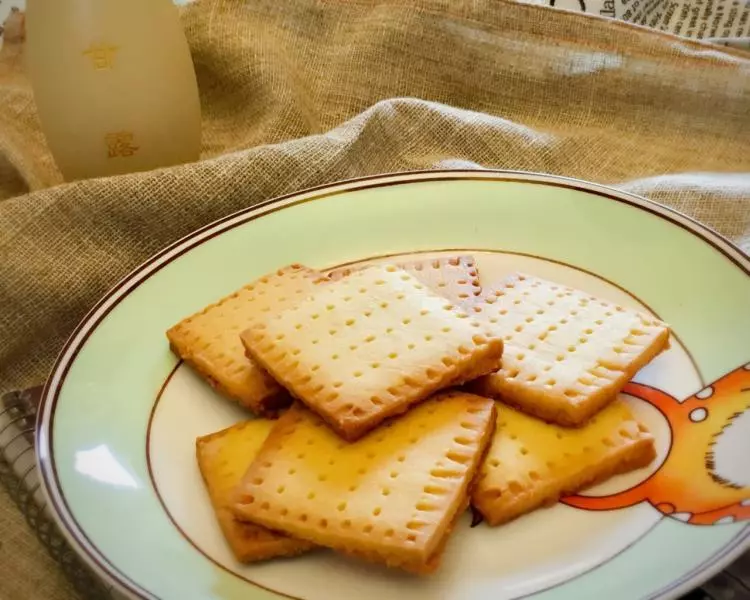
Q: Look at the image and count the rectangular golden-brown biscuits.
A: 7